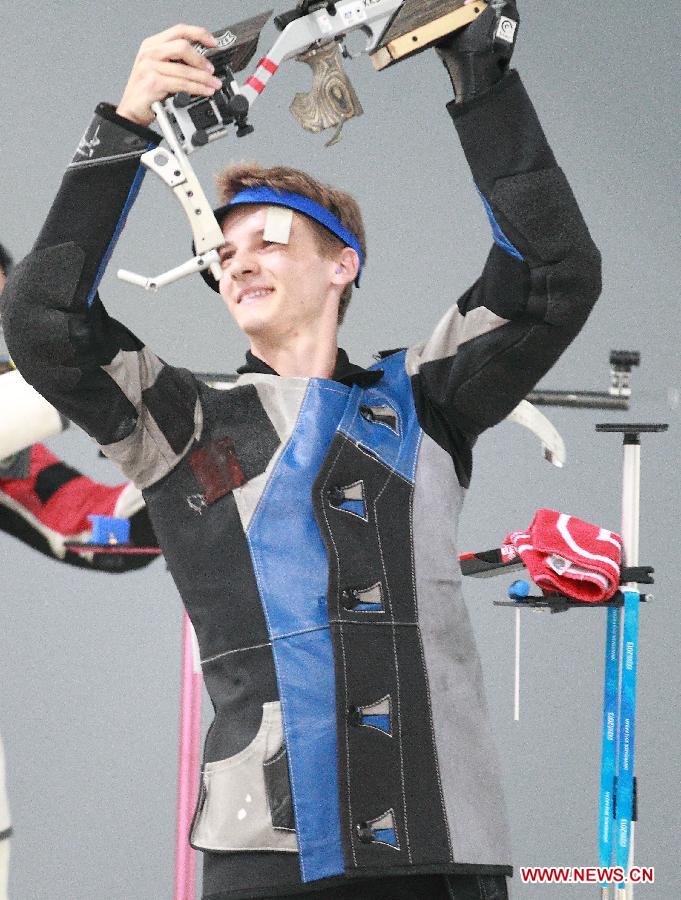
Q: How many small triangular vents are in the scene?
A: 5